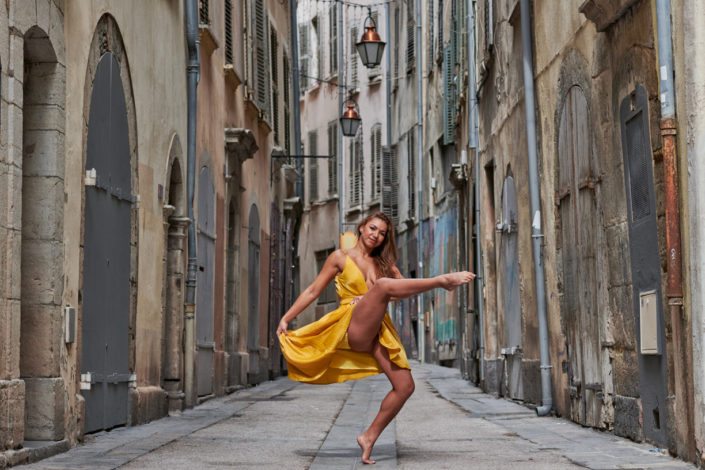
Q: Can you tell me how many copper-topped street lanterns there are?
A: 2